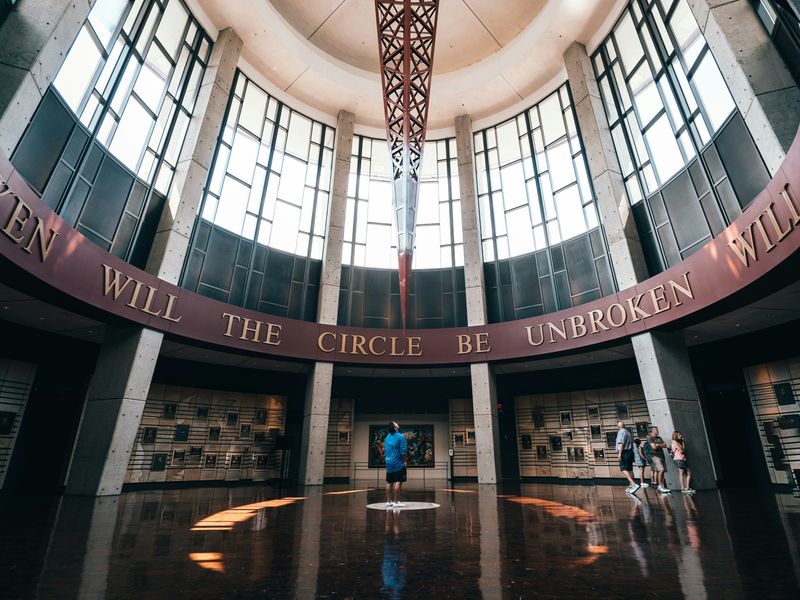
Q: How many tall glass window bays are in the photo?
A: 5